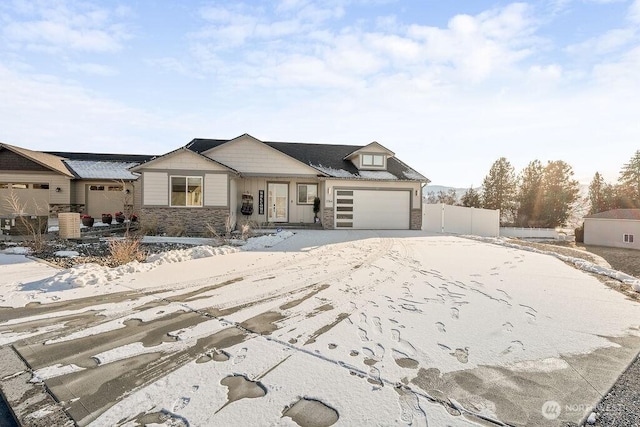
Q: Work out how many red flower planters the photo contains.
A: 4